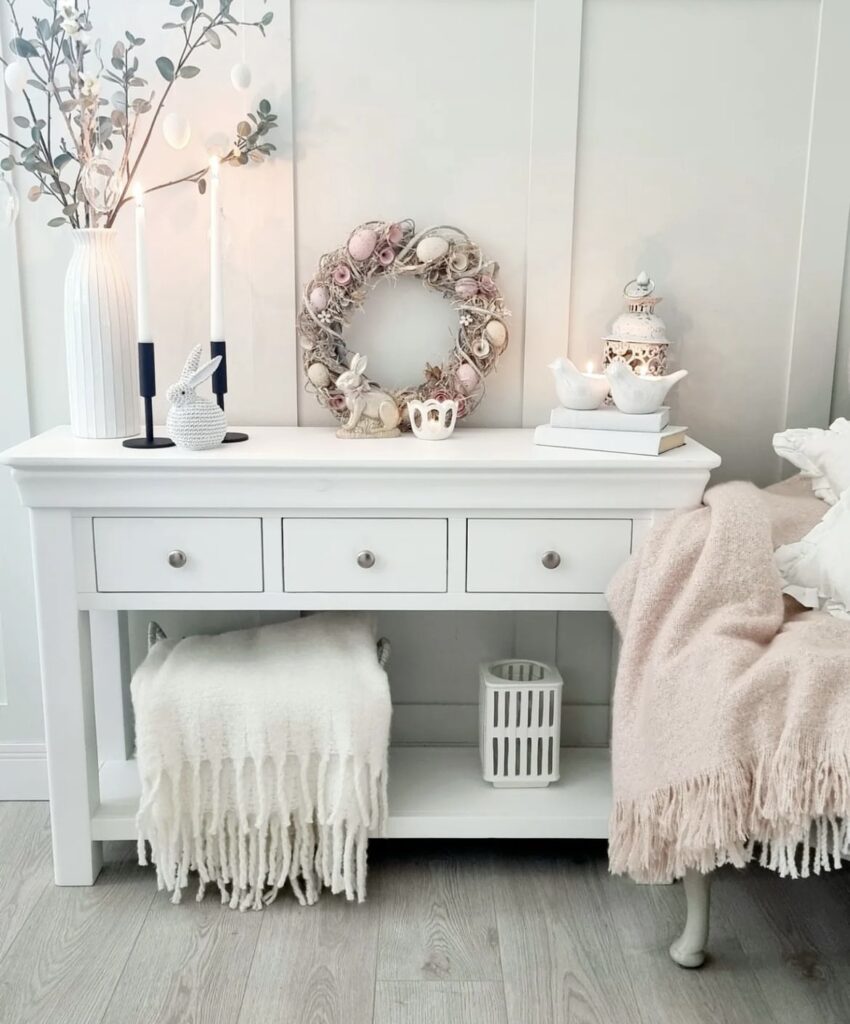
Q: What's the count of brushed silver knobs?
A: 3